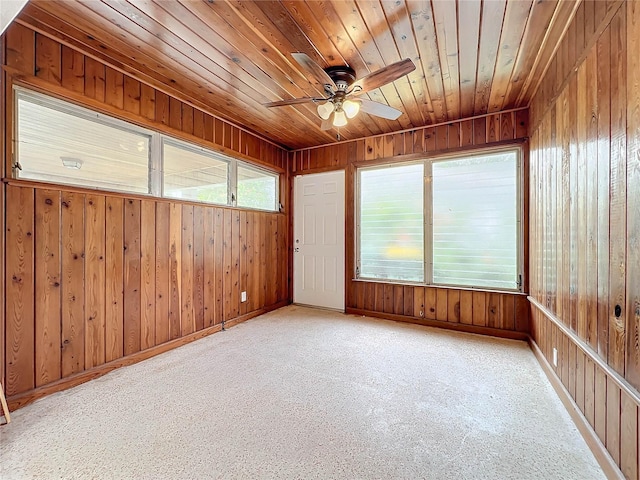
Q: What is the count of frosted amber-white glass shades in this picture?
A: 3